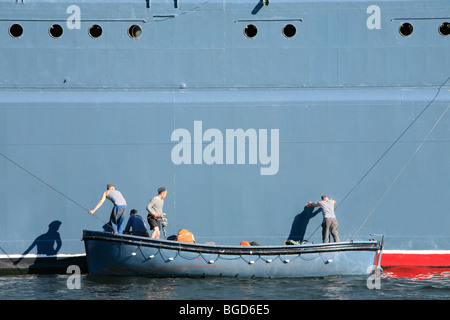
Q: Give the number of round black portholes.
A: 8